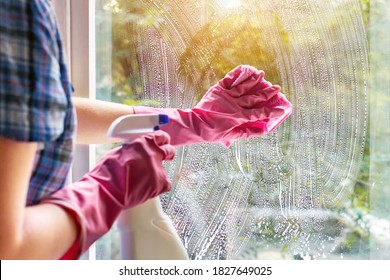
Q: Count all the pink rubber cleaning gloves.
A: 2